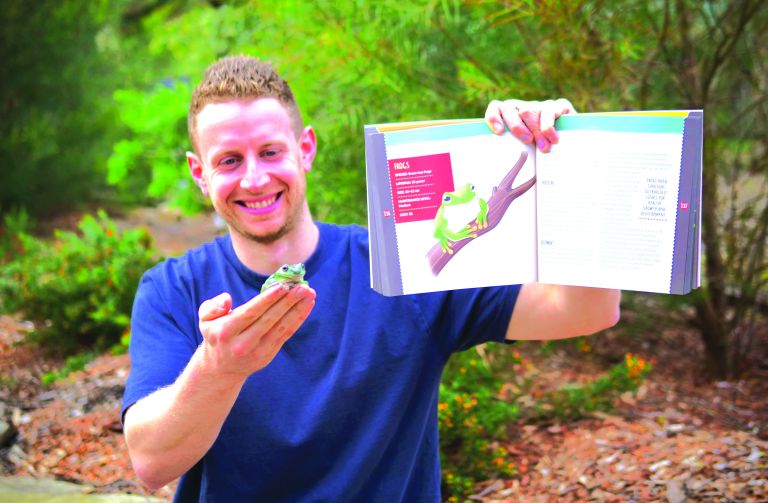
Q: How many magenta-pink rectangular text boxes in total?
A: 1